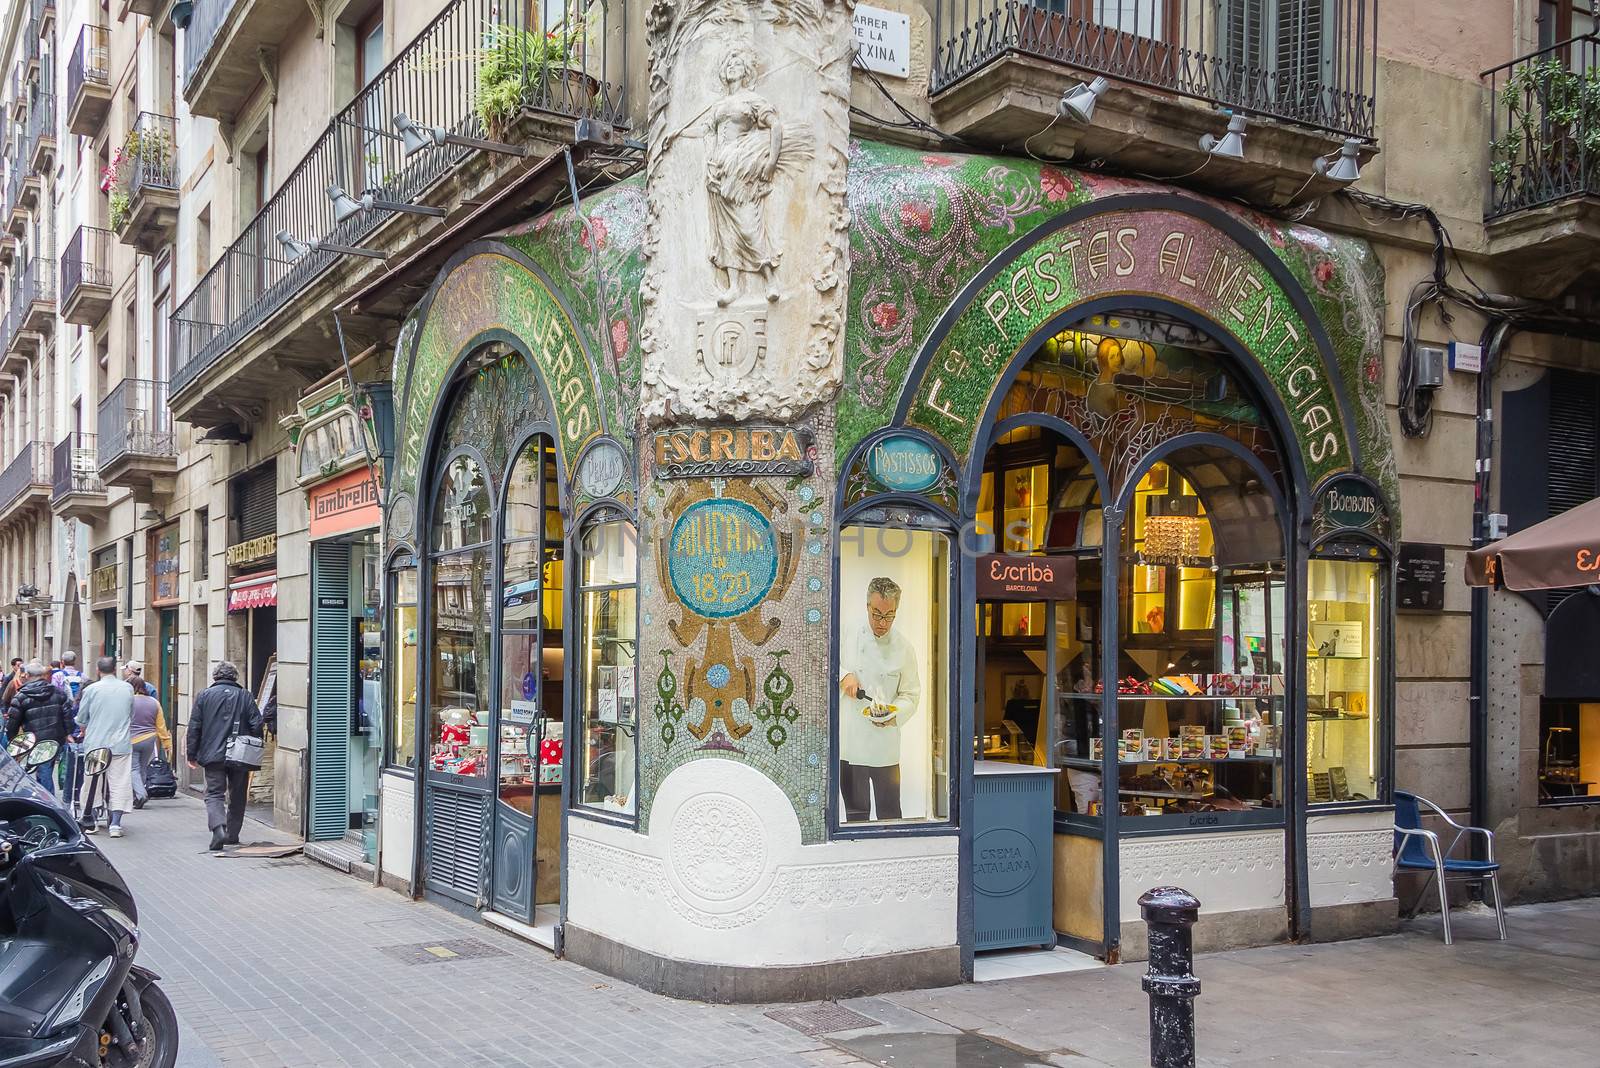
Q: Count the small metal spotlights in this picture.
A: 6